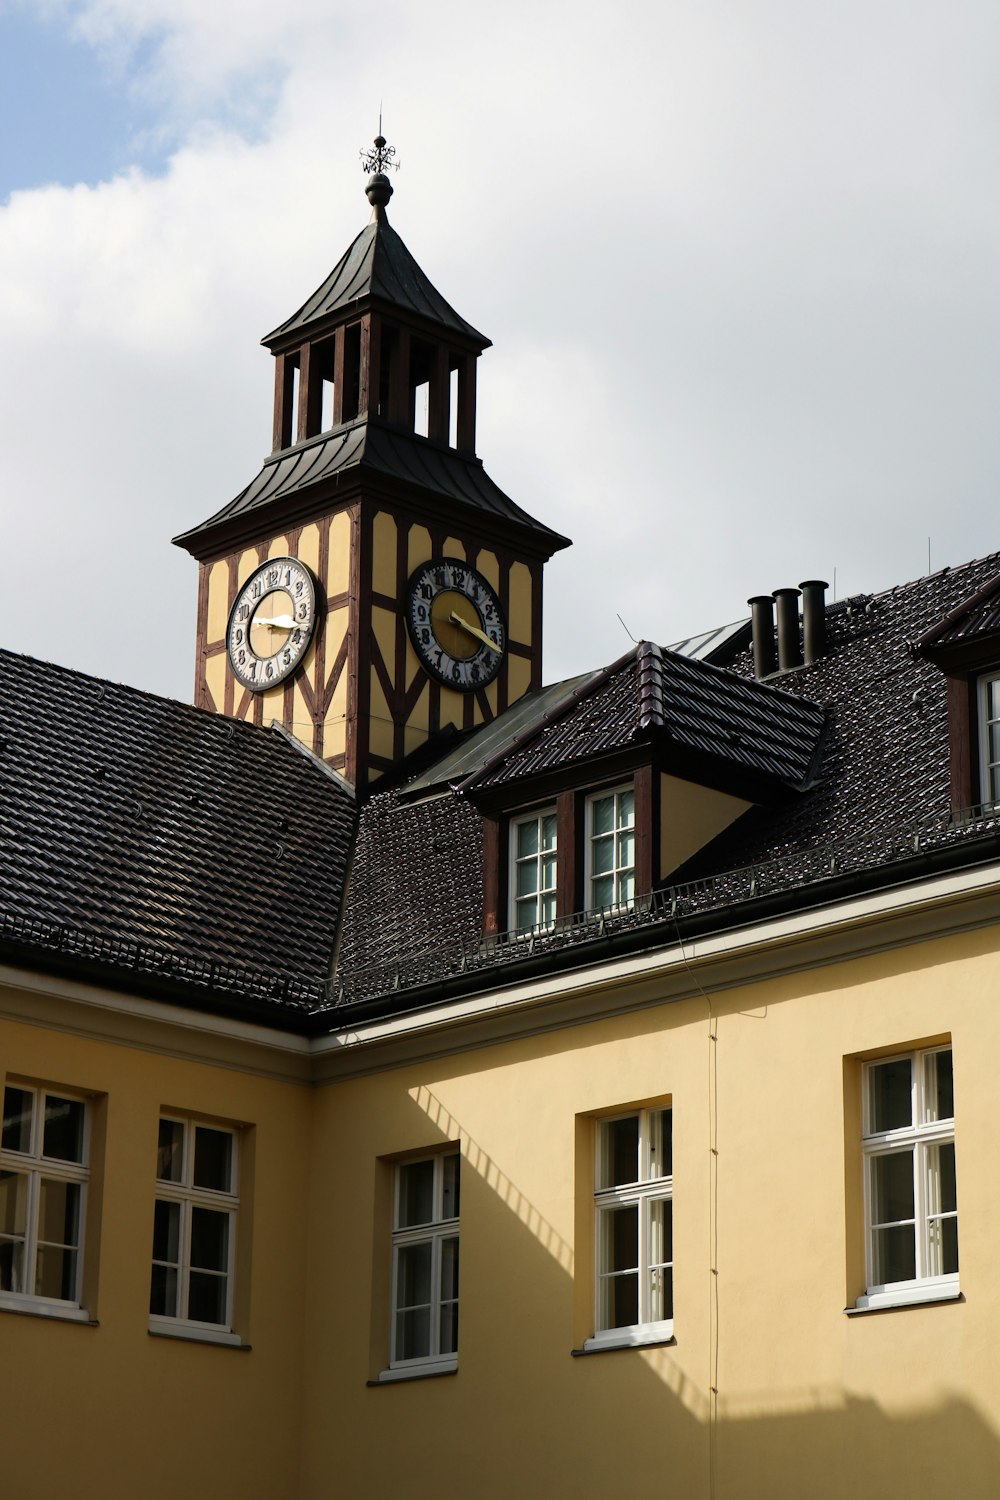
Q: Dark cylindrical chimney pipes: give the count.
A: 3